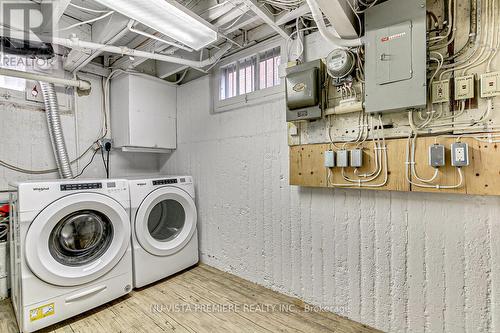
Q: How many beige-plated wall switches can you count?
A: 3